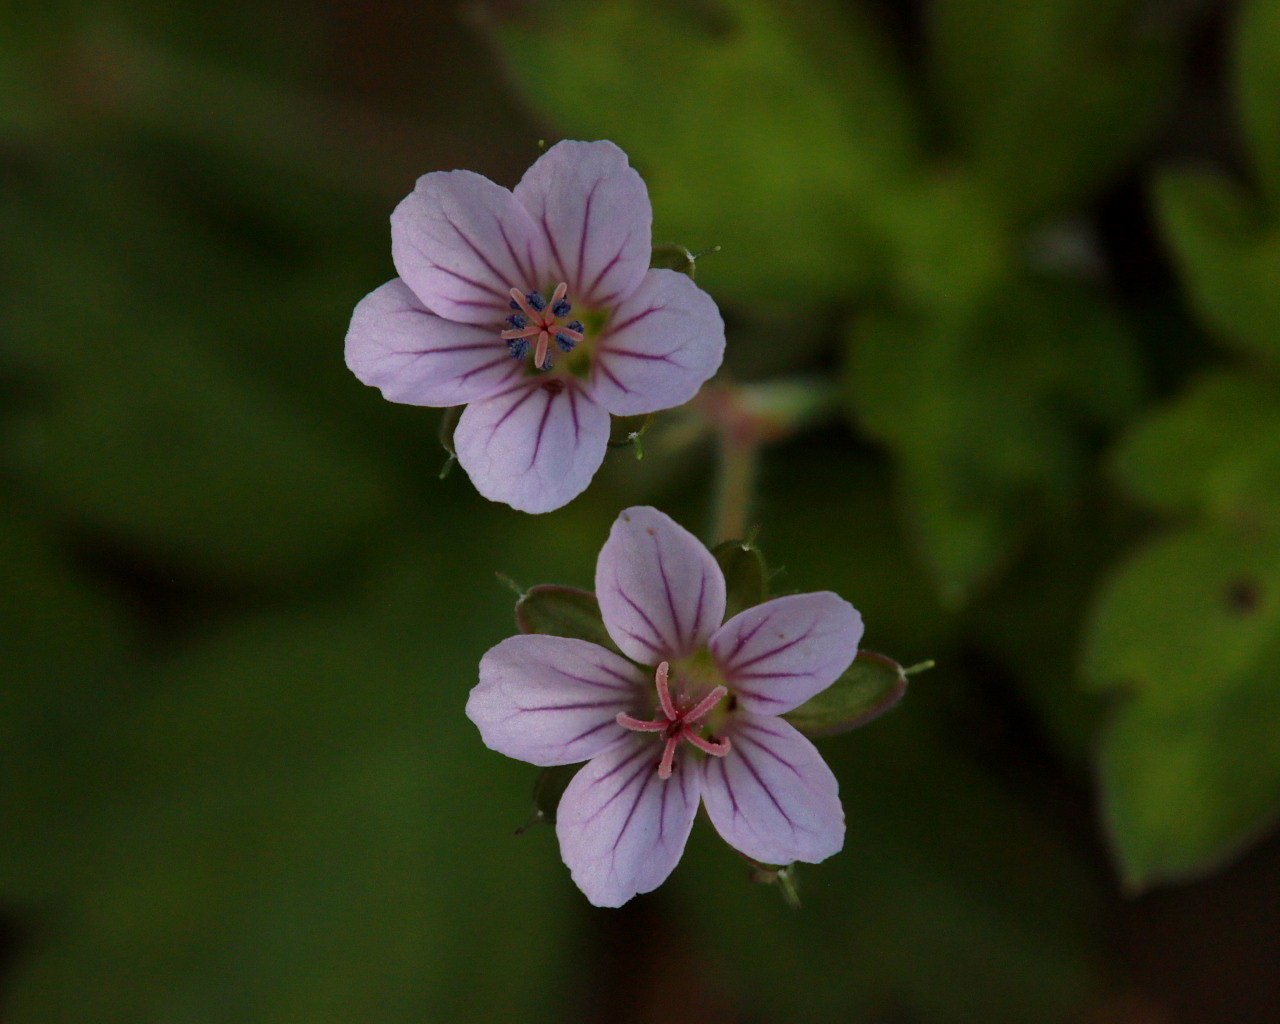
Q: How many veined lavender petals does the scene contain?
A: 10